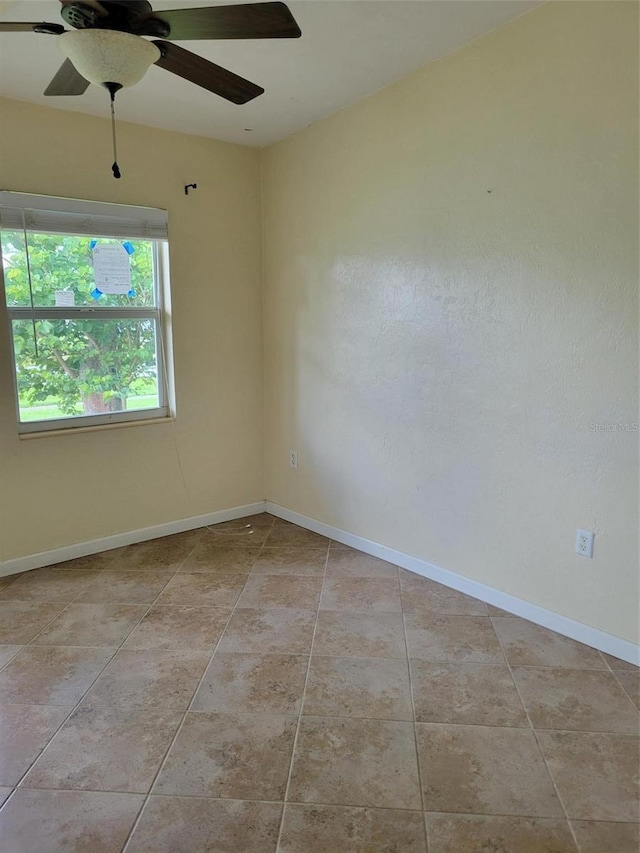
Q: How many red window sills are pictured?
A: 0